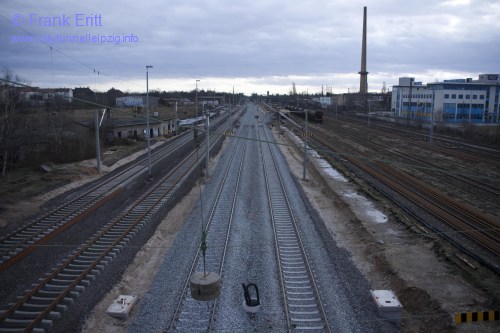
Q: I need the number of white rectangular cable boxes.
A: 2